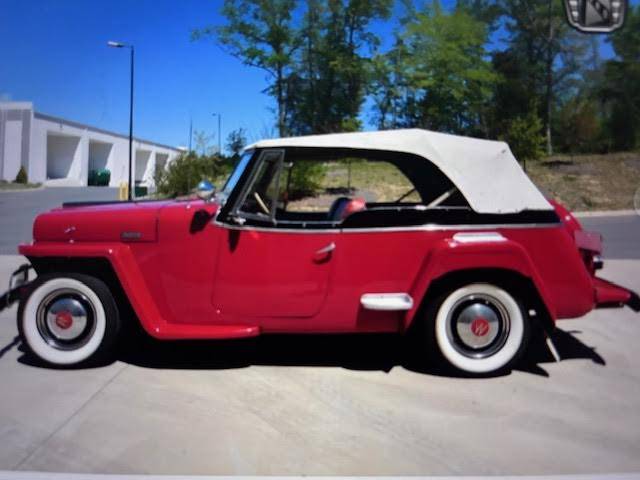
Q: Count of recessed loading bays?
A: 4